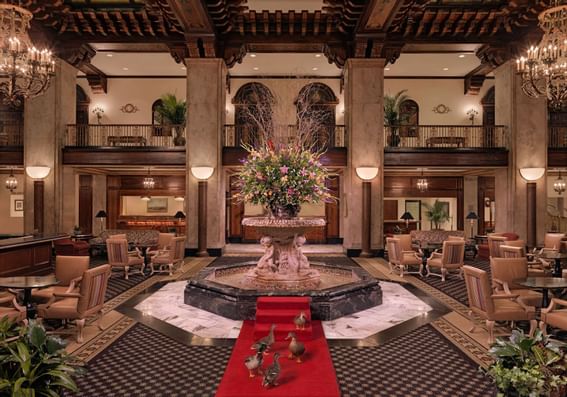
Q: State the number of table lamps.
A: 4